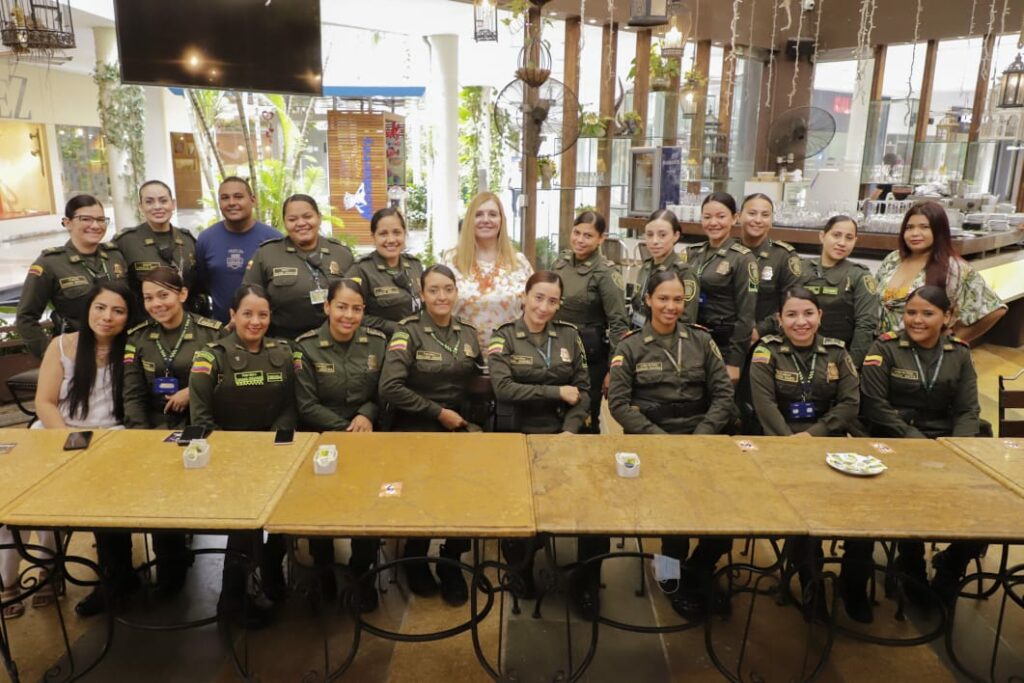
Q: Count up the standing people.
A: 12